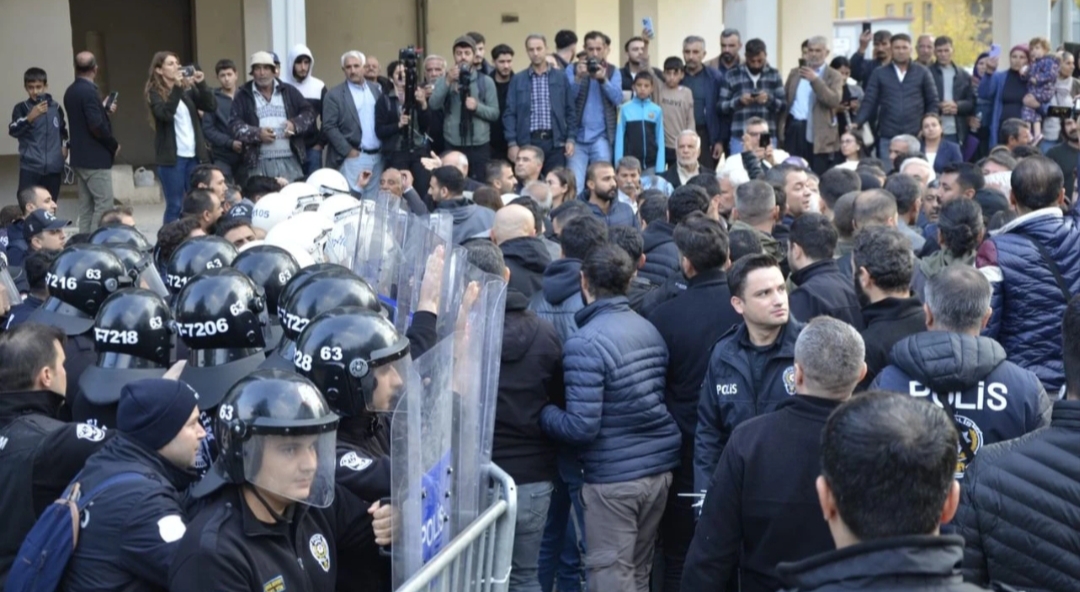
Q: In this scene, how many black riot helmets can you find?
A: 11